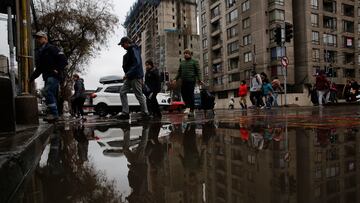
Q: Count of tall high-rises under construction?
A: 1